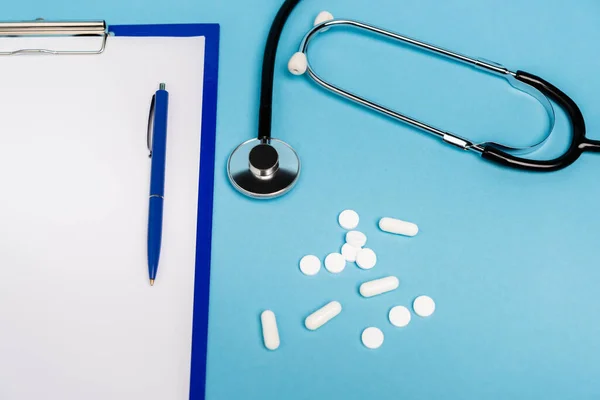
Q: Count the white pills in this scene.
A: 13